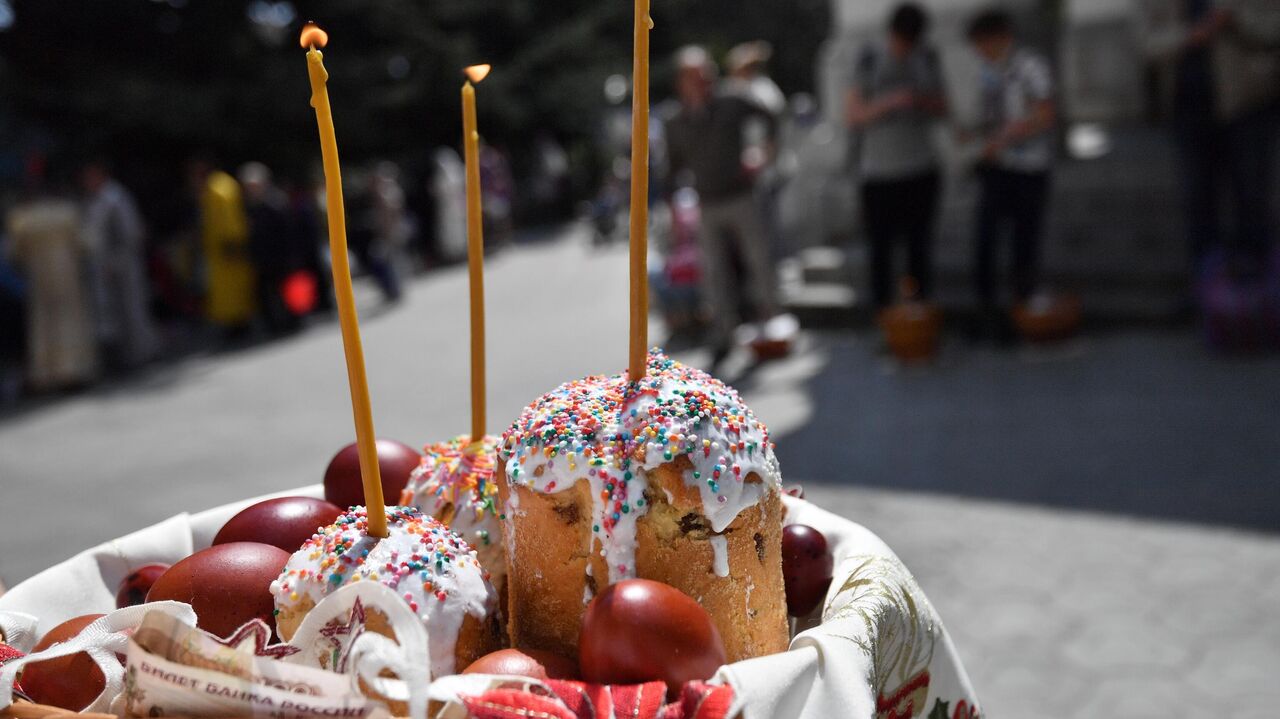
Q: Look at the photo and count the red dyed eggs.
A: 8